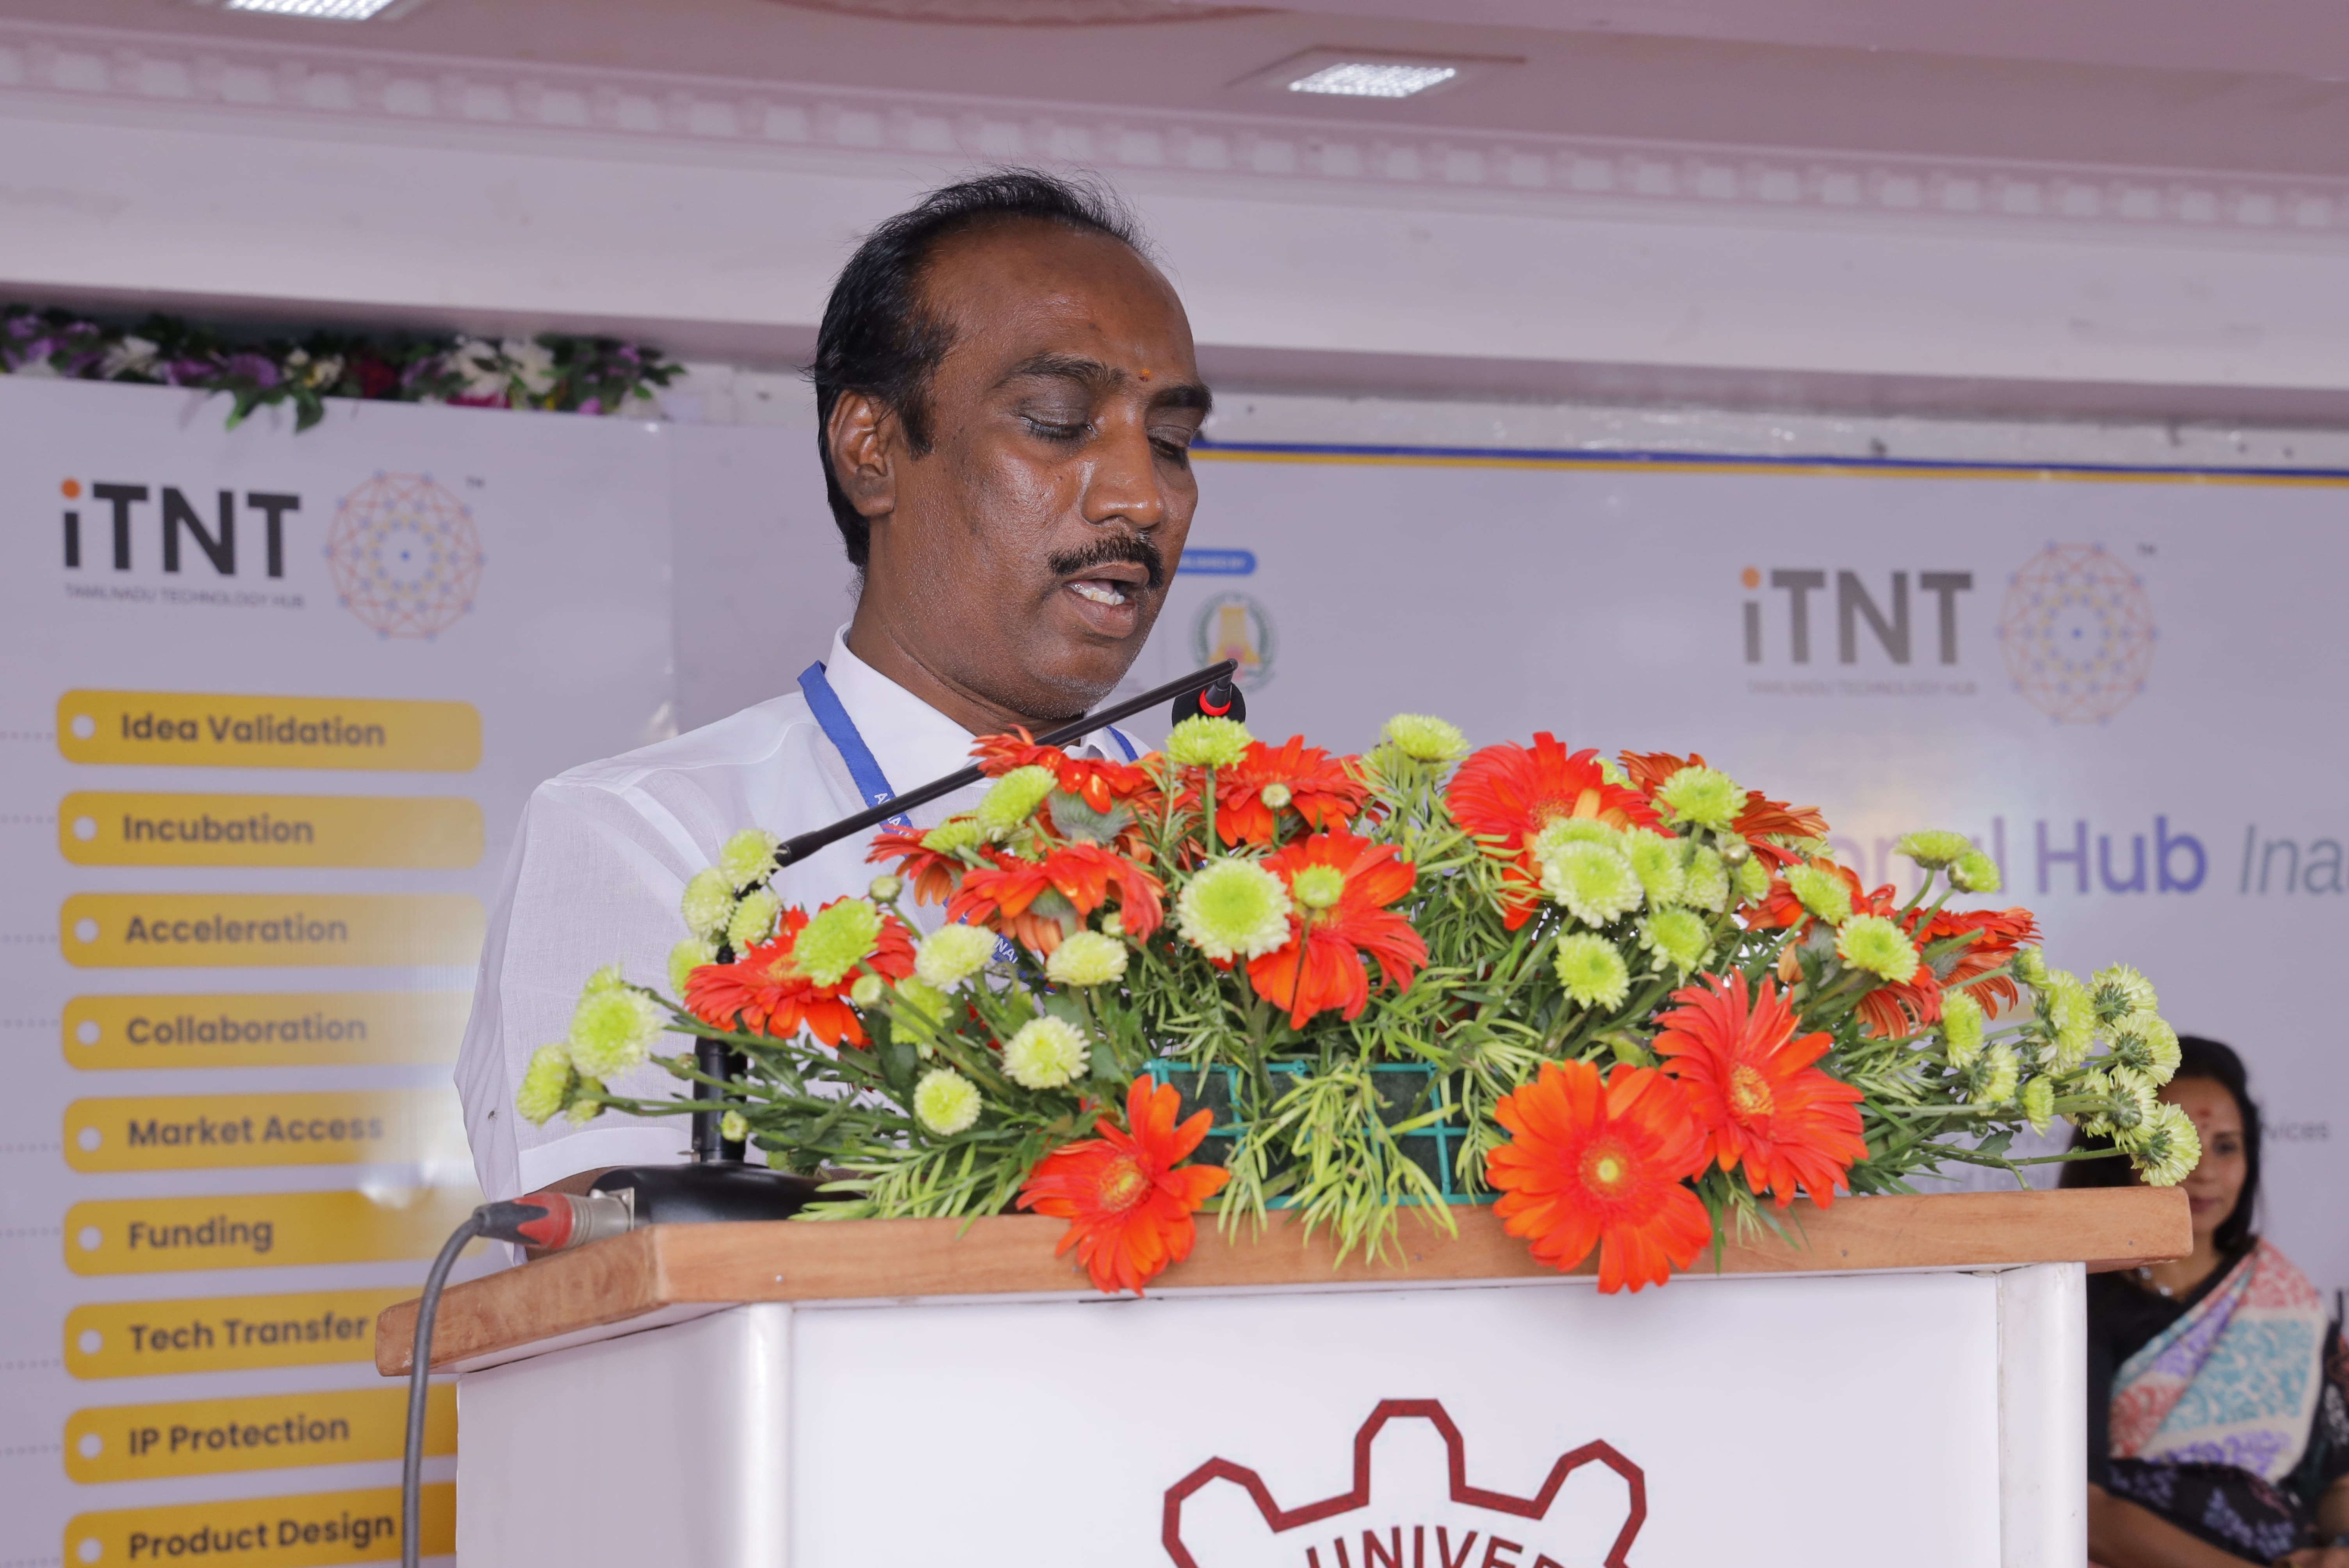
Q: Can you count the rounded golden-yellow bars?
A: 9